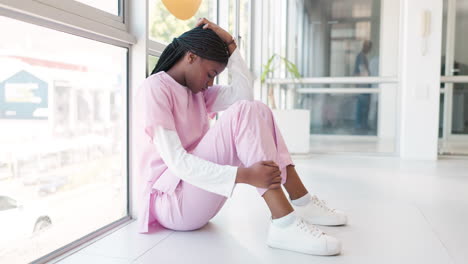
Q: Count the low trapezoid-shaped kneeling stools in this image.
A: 0